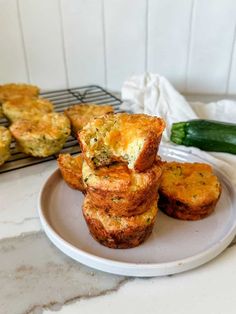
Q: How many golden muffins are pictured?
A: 10